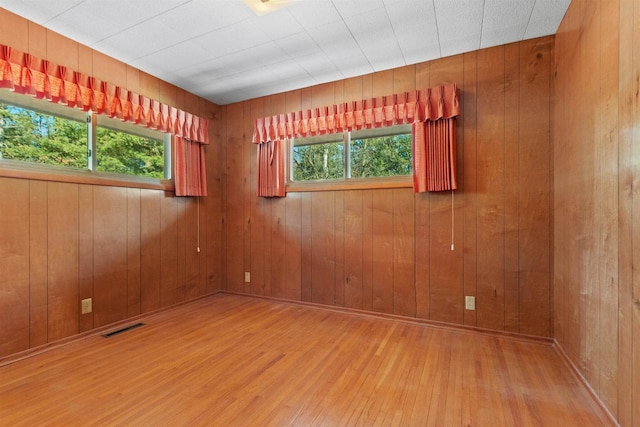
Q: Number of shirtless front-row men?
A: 0